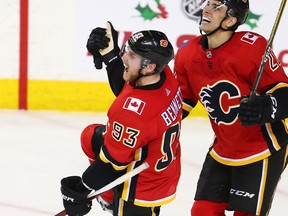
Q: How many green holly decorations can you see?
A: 2